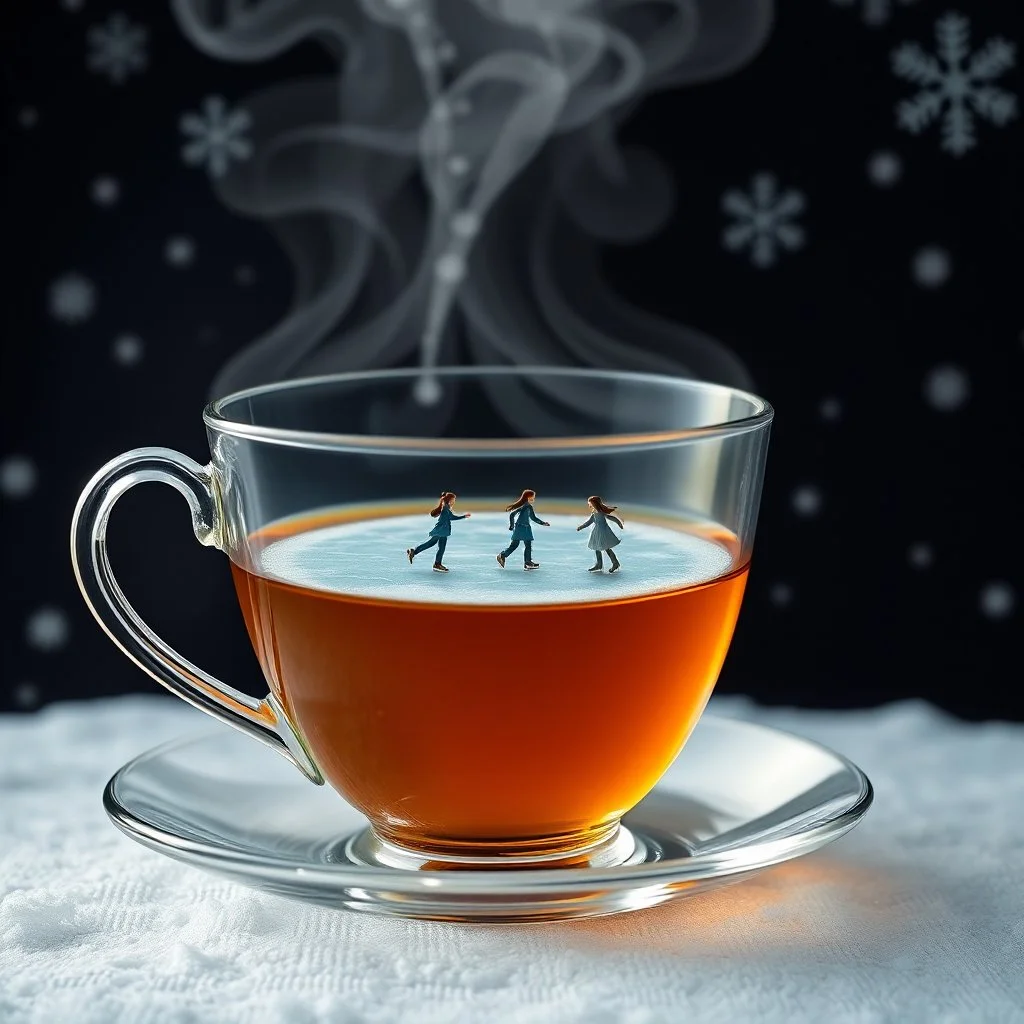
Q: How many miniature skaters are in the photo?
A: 3